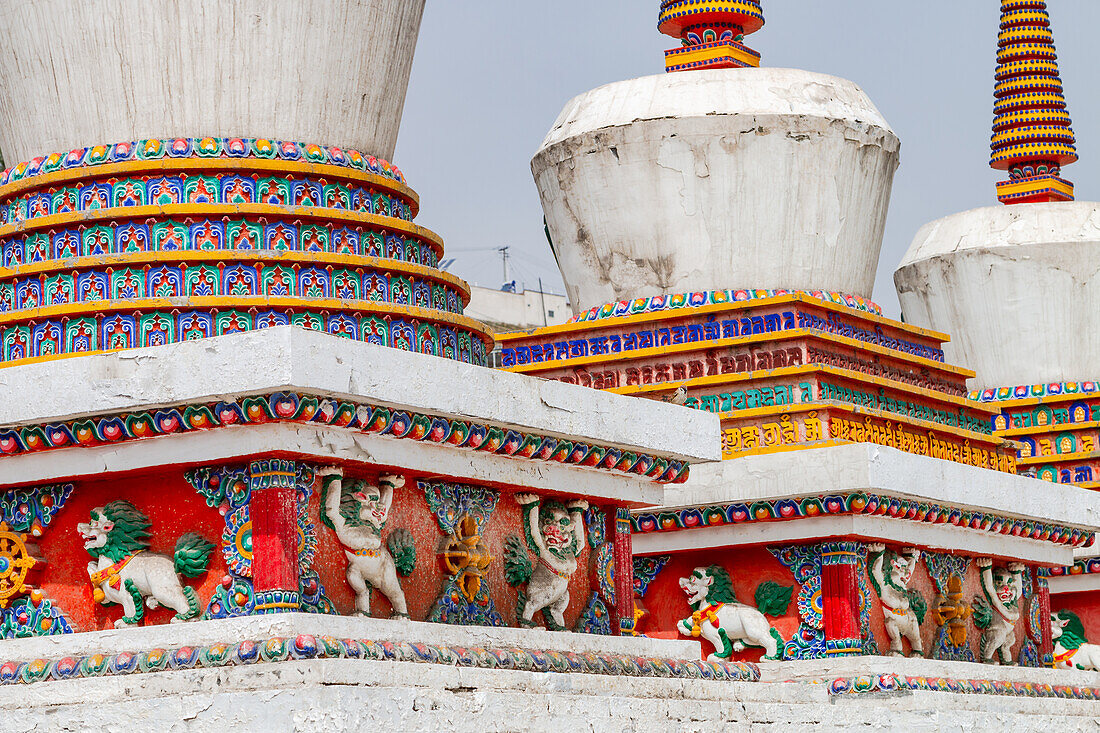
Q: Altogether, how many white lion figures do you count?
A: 7